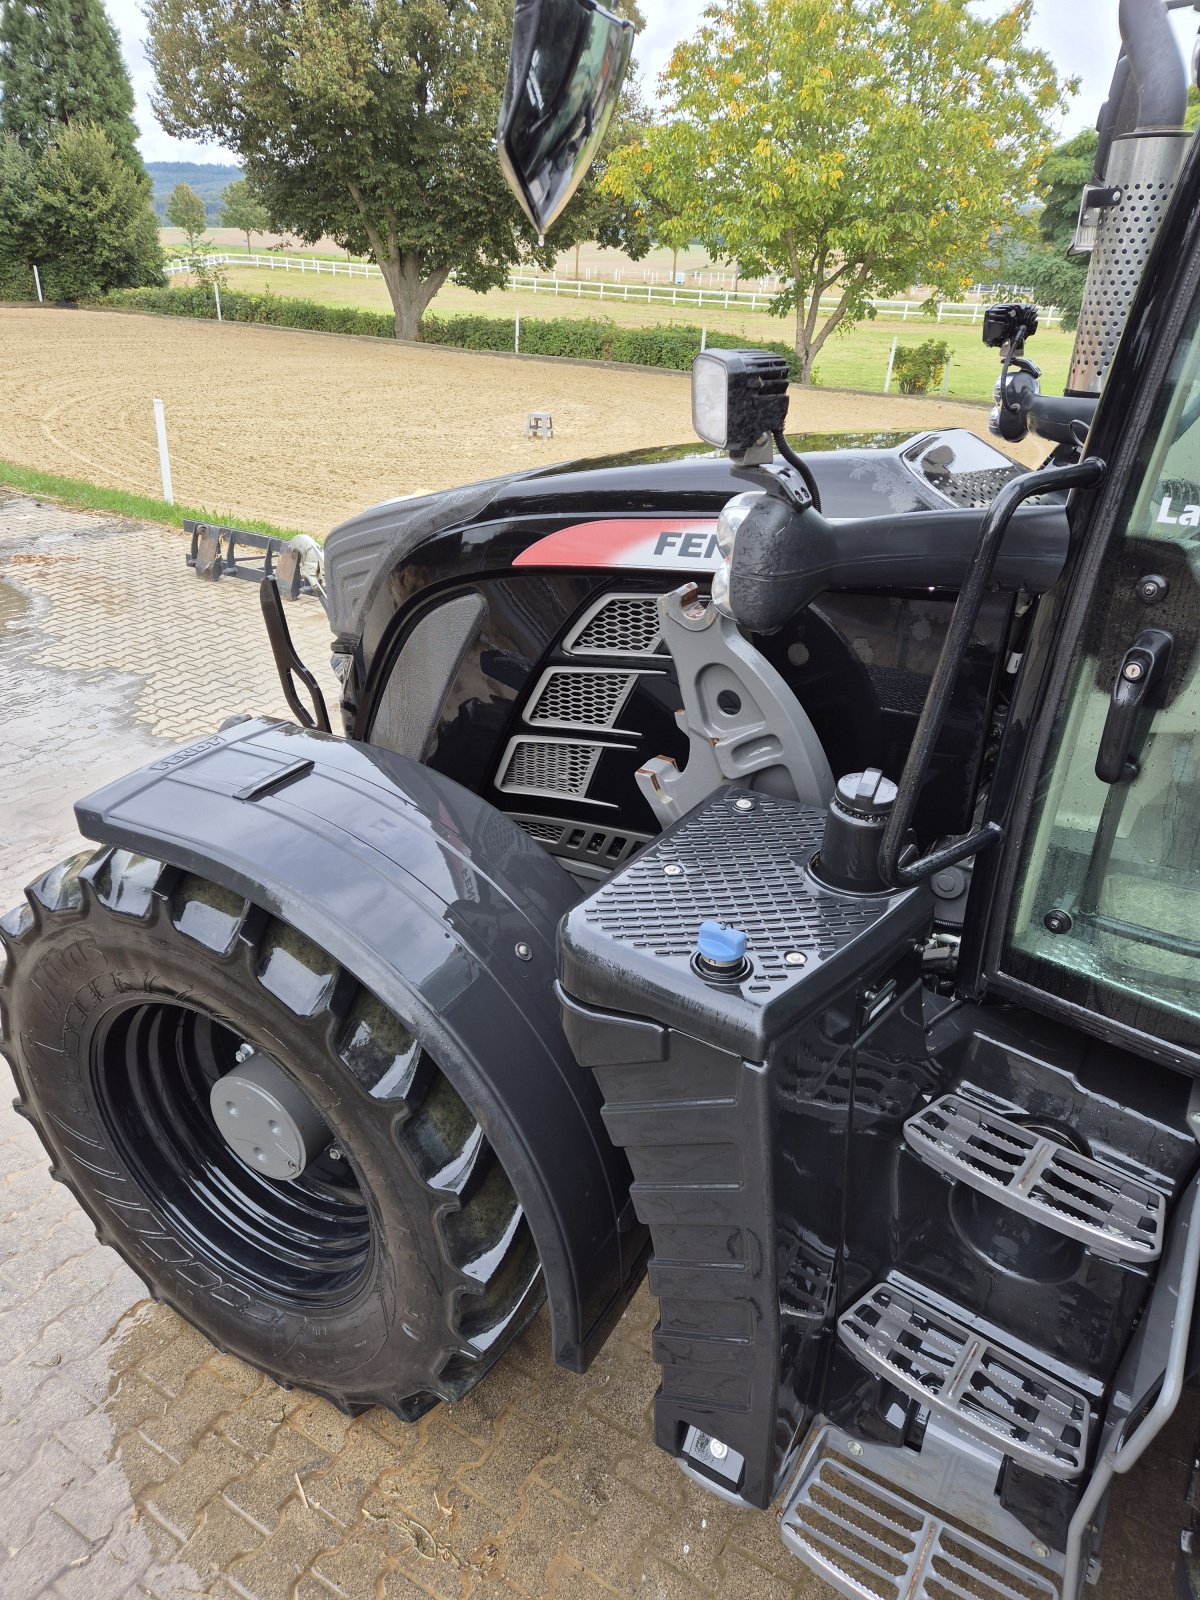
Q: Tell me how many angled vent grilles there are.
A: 3